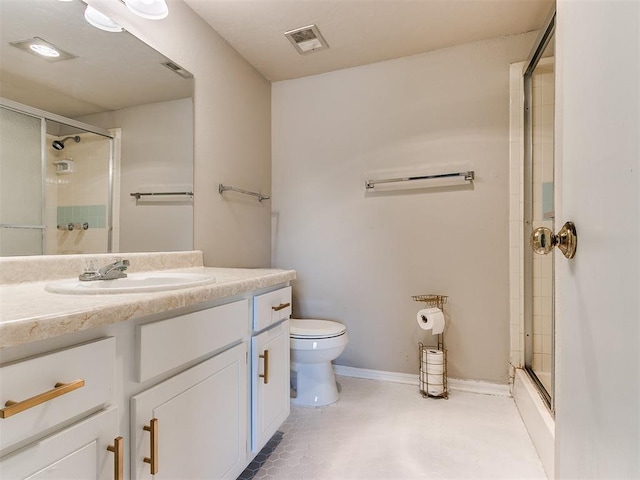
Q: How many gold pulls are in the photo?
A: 5